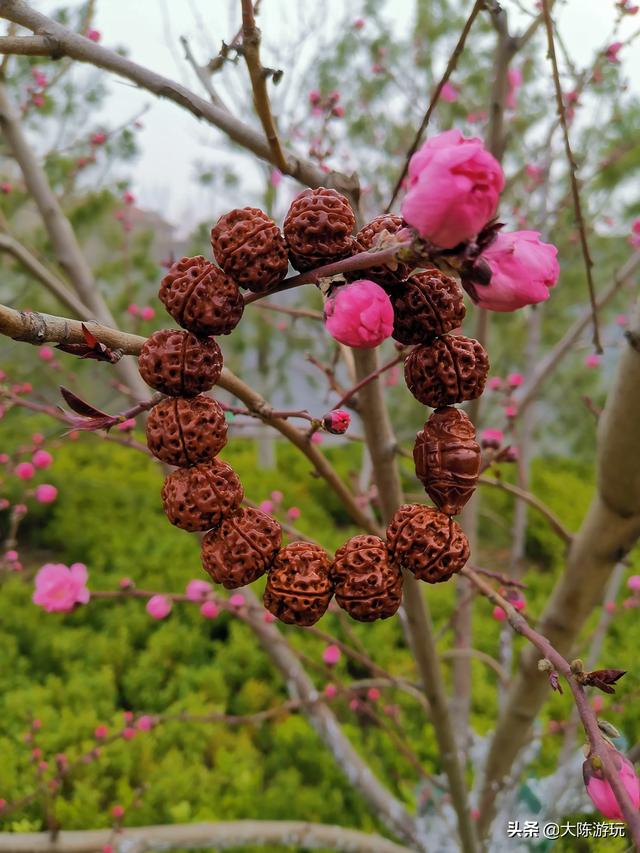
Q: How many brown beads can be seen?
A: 14